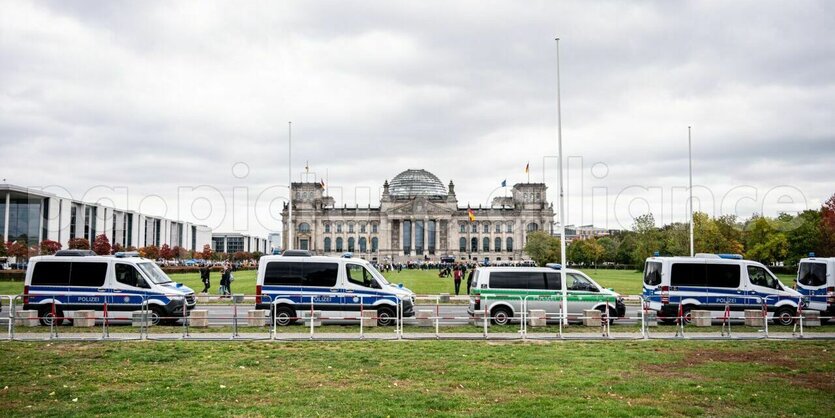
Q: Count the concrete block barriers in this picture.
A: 15